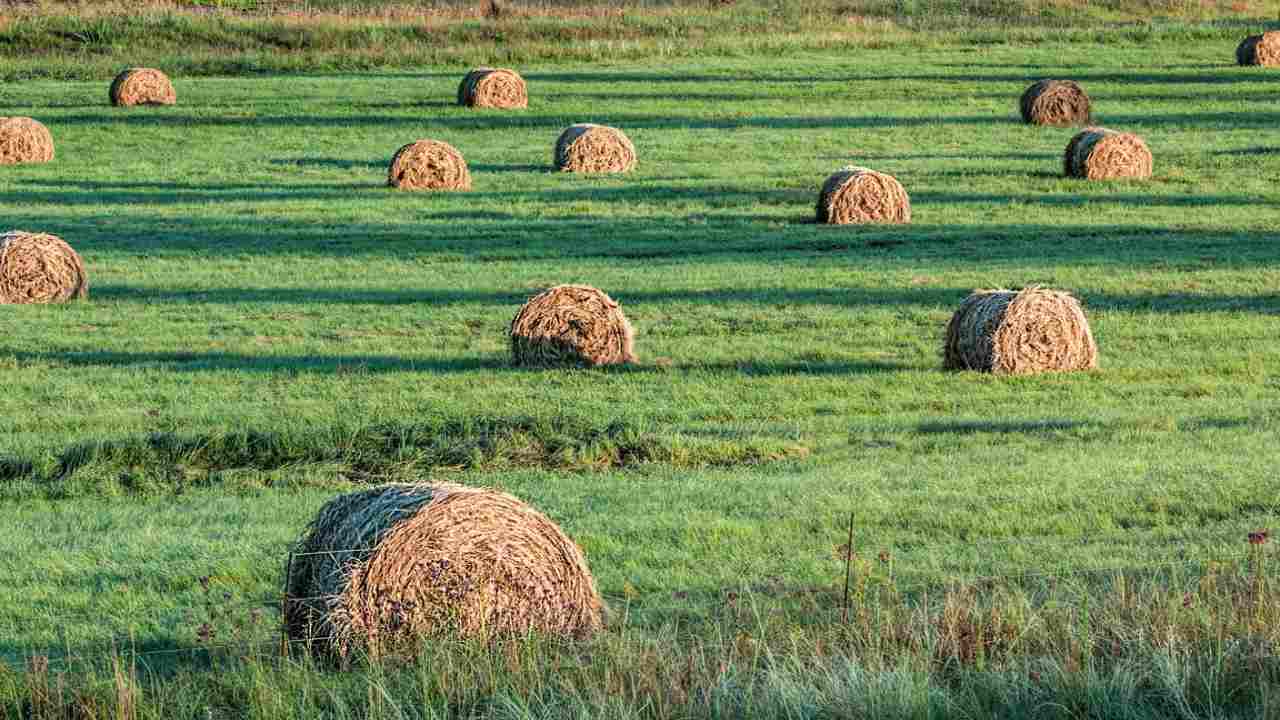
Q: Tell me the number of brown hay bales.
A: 13